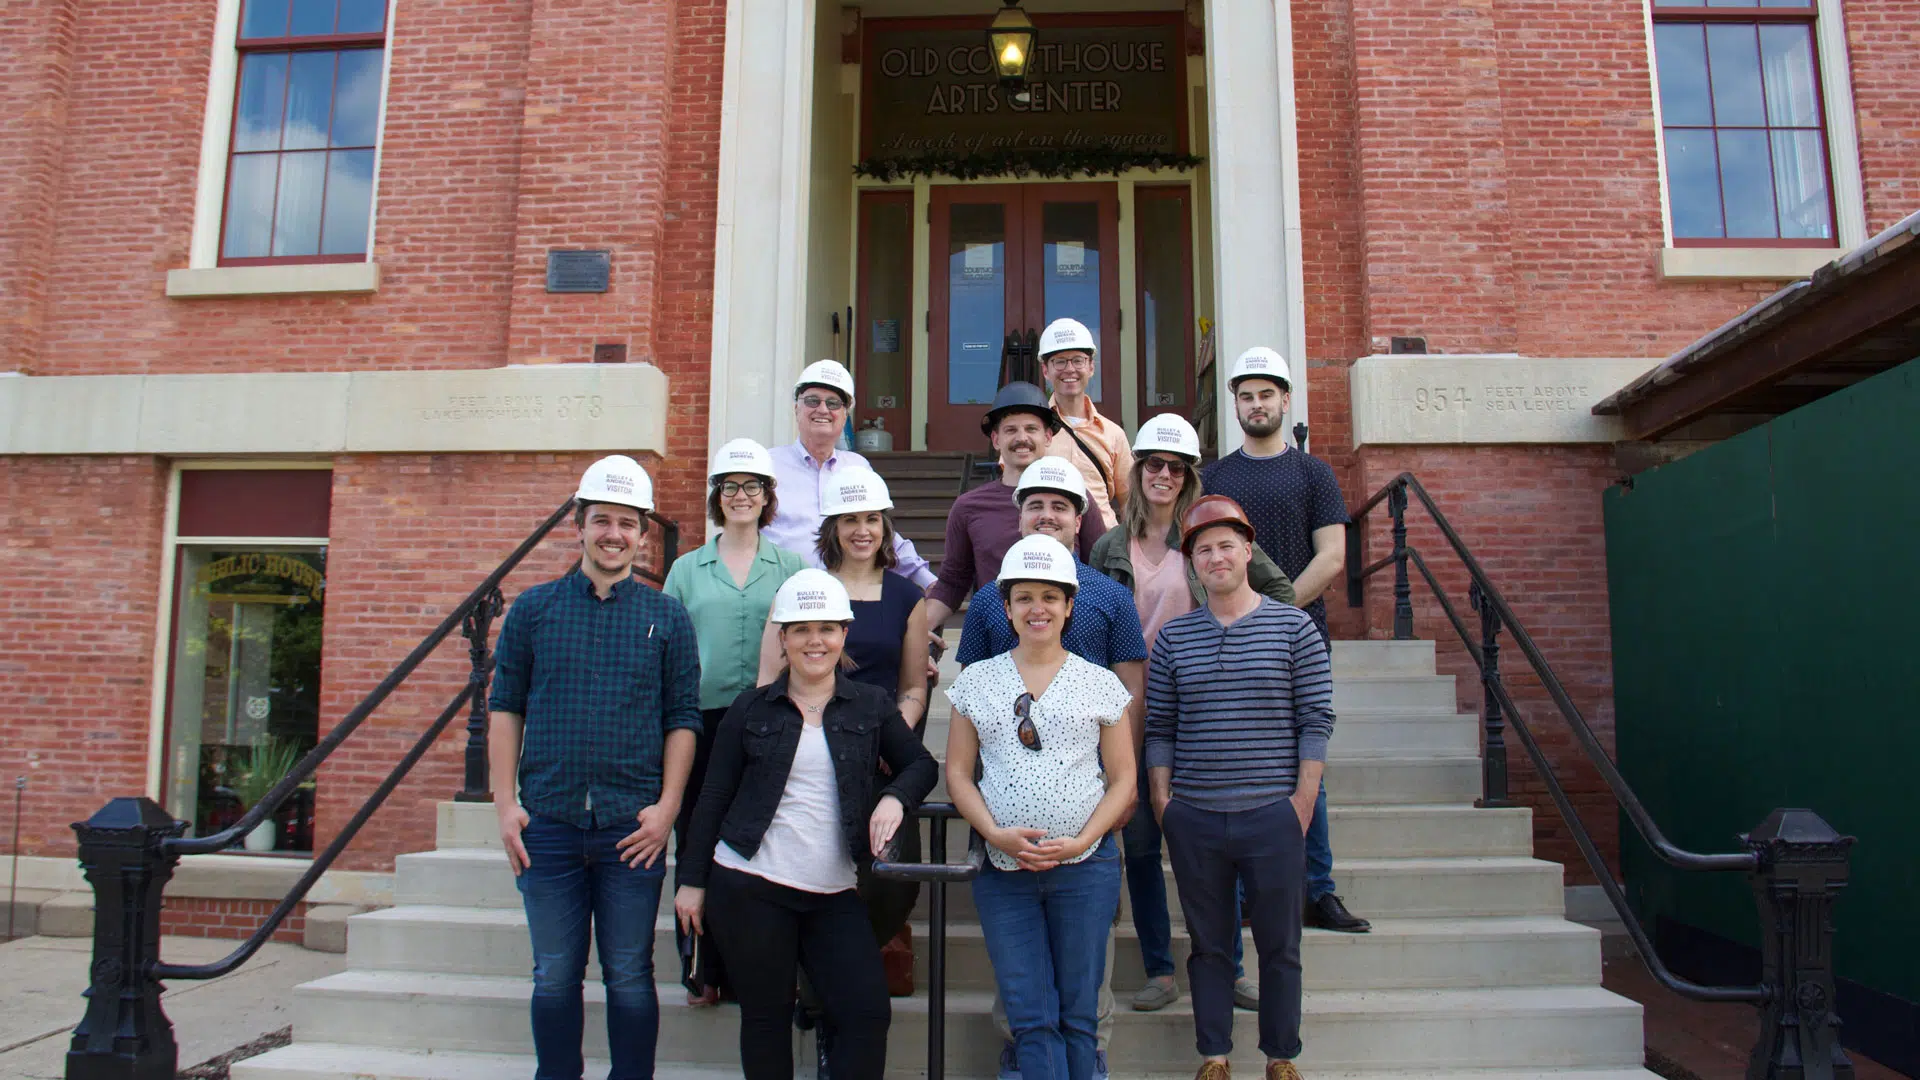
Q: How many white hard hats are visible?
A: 10